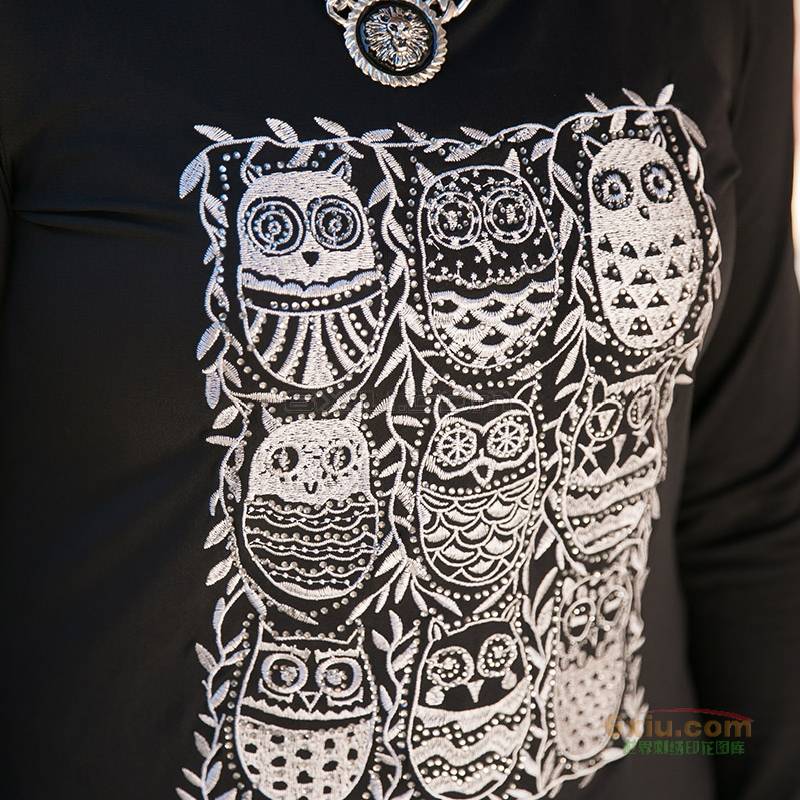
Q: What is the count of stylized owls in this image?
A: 9